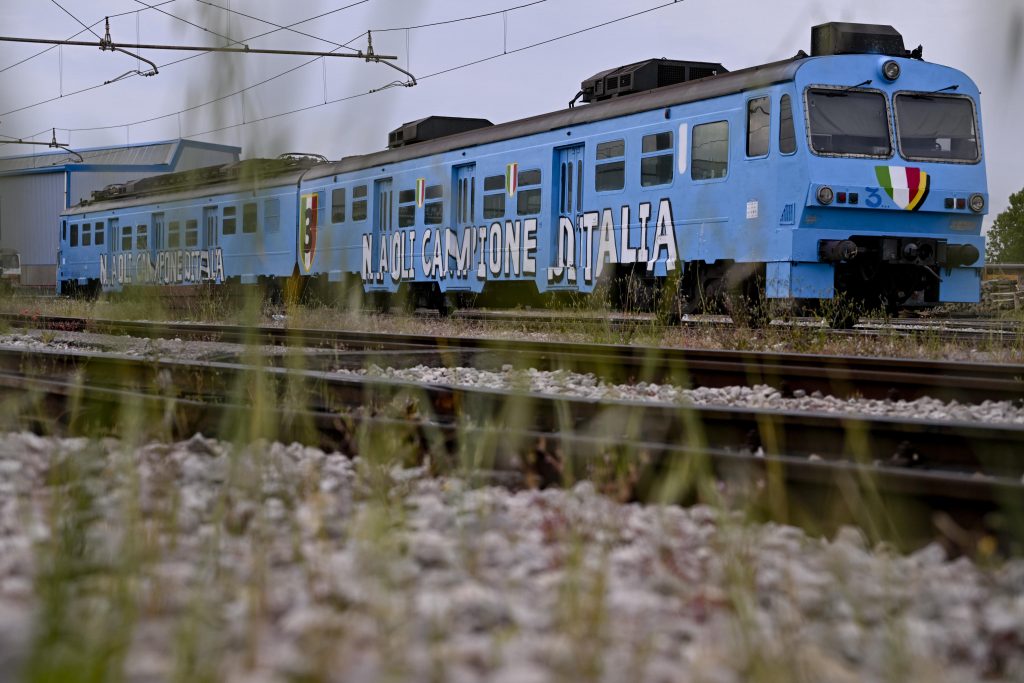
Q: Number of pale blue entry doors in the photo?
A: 6